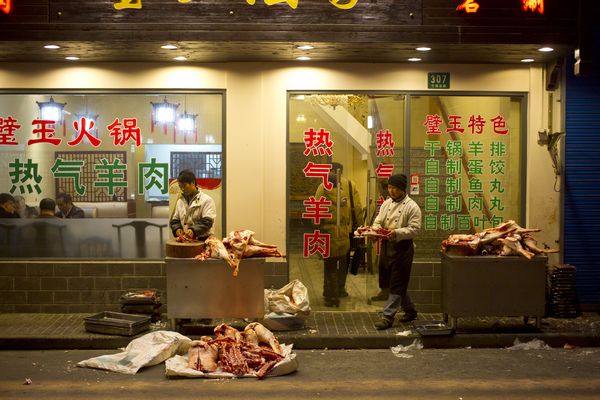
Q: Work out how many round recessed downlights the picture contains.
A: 10